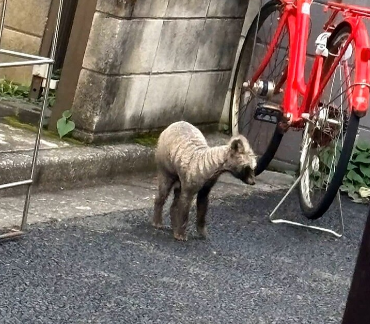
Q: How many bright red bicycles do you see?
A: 1